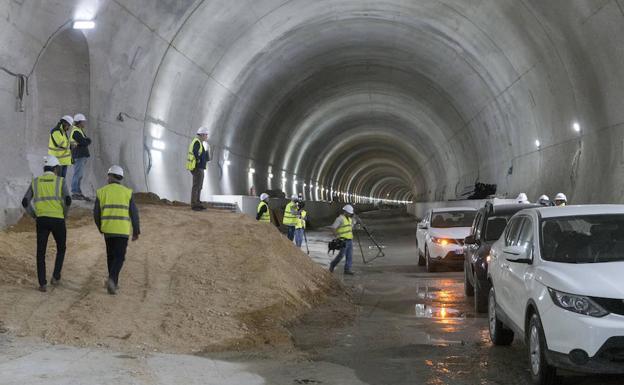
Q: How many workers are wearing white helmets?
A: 11